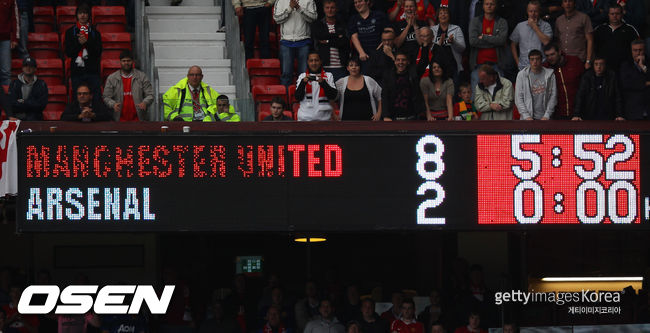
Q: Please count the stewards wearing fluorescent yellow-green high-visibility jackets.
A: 2